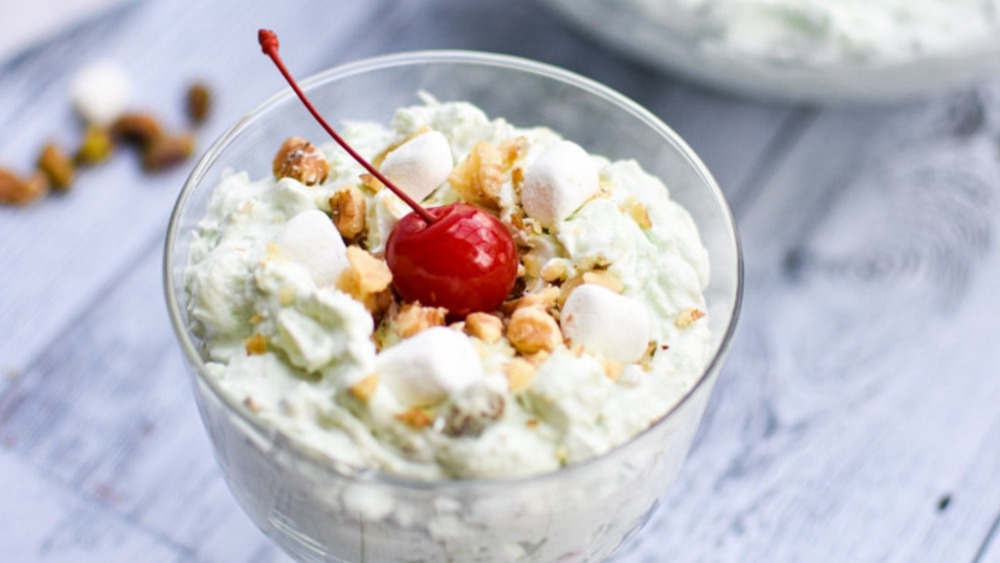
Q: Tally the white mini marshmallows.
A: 6